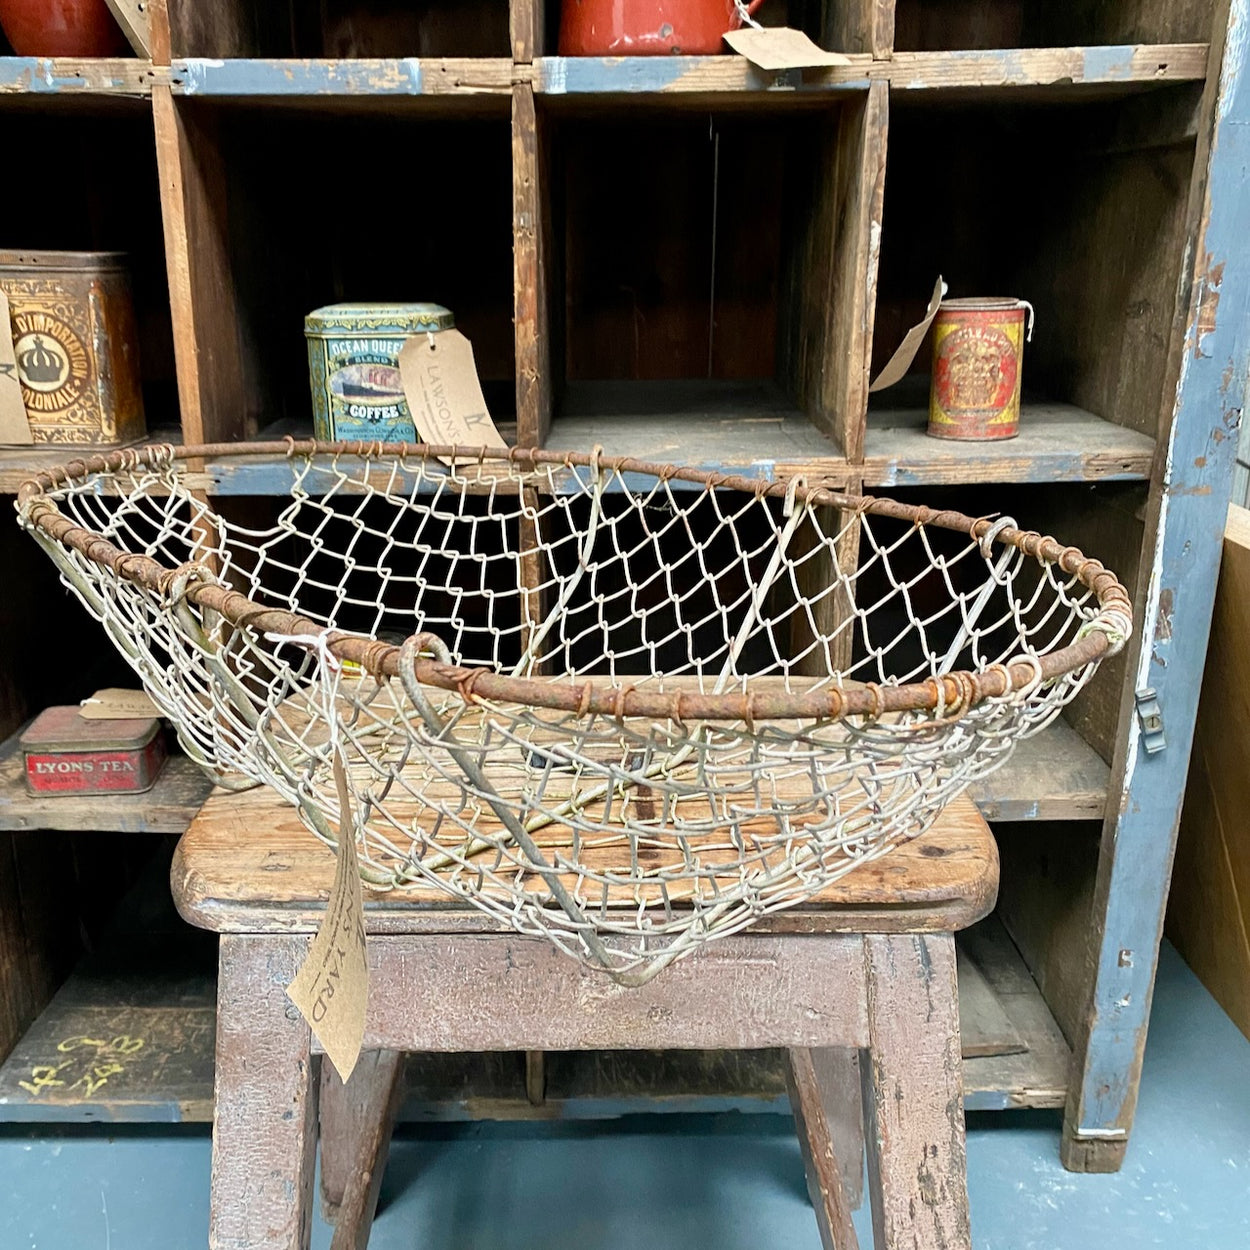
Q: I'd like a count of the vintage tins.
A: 4